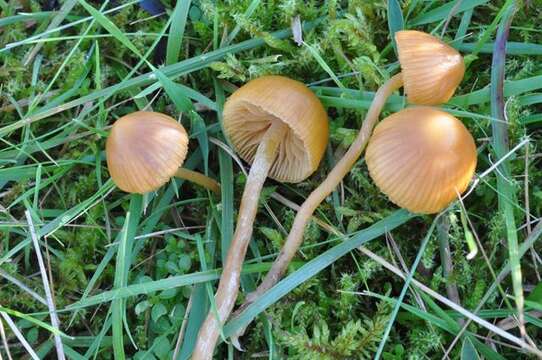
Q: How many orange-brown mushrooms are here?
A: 4